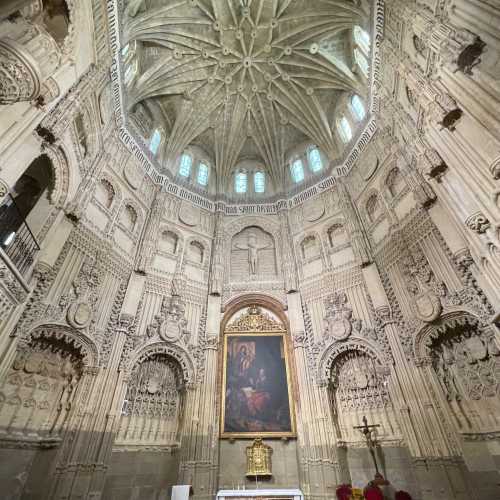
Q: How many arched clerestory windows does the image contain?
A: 13